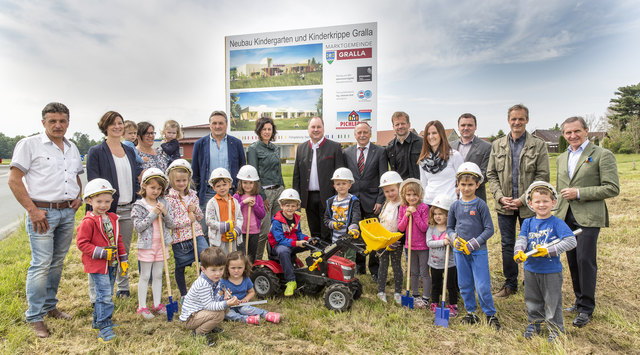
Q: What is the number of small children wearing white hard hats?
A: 12